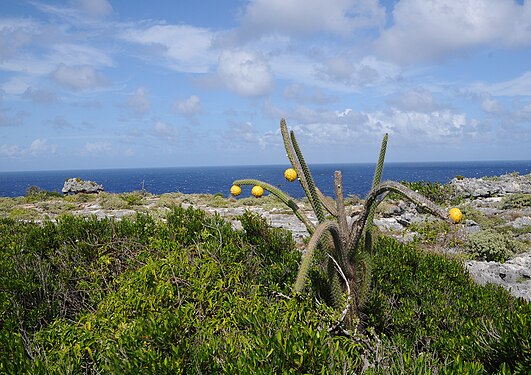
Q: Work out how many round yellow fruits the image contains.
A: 4